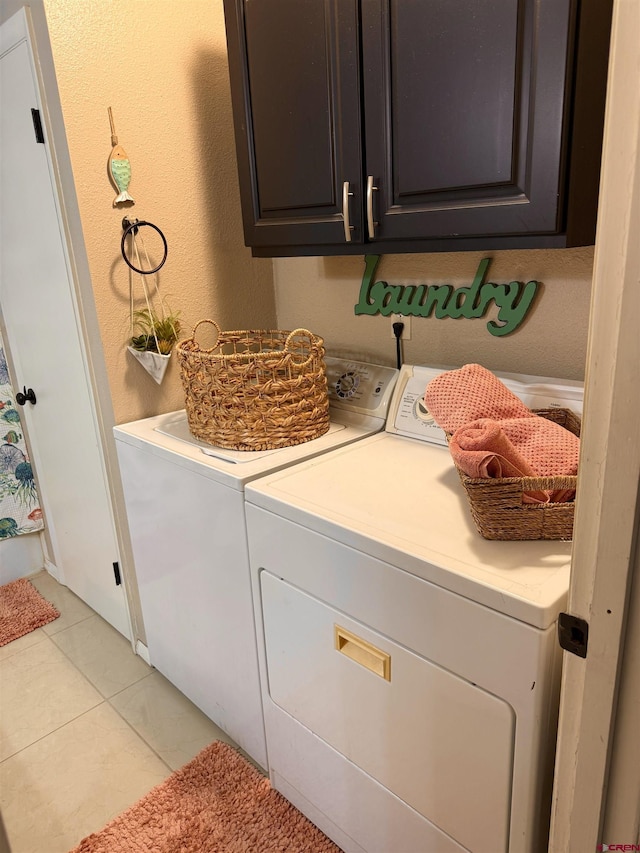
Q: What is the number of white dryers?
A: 1